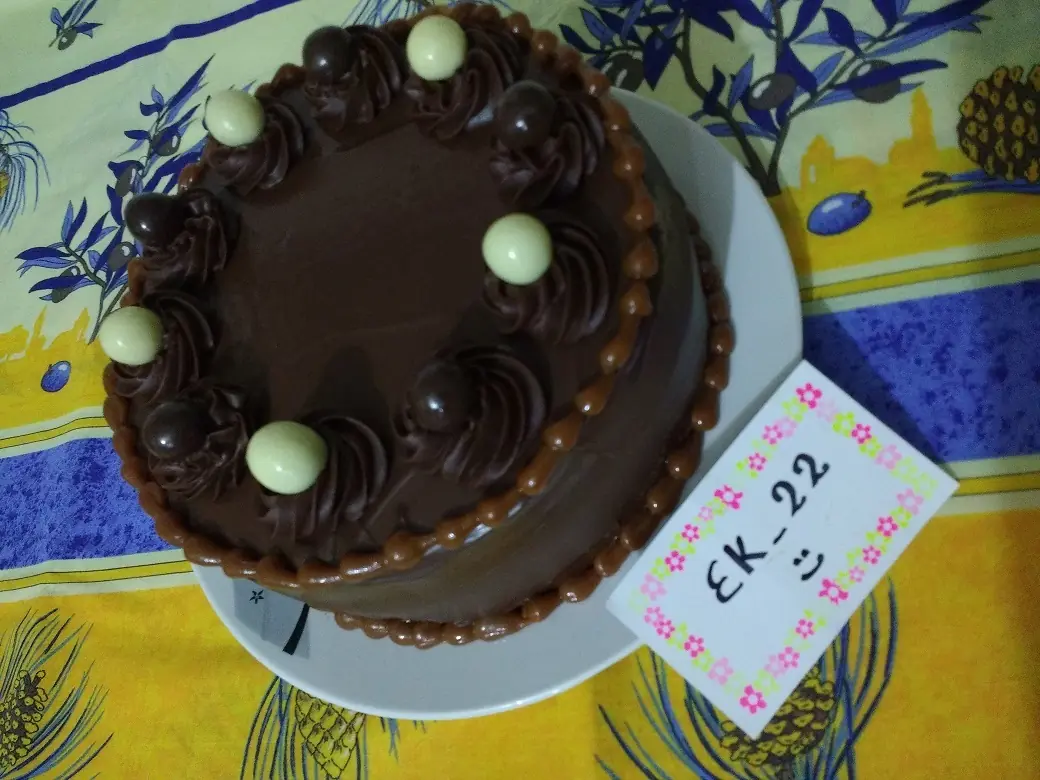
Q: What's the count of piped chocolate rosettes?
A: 10